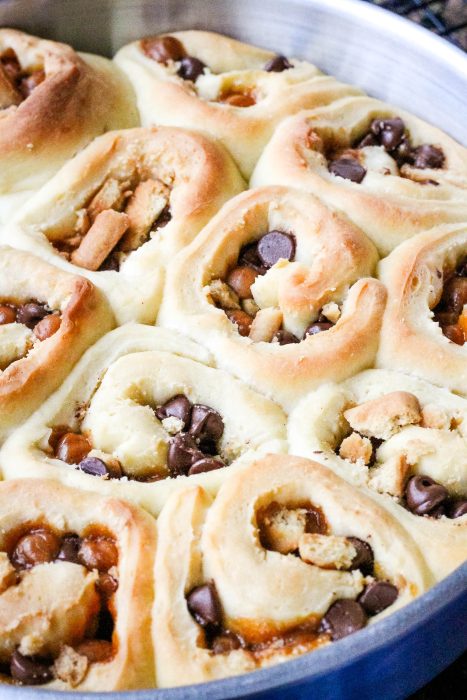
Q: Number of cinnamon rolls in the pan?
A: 11